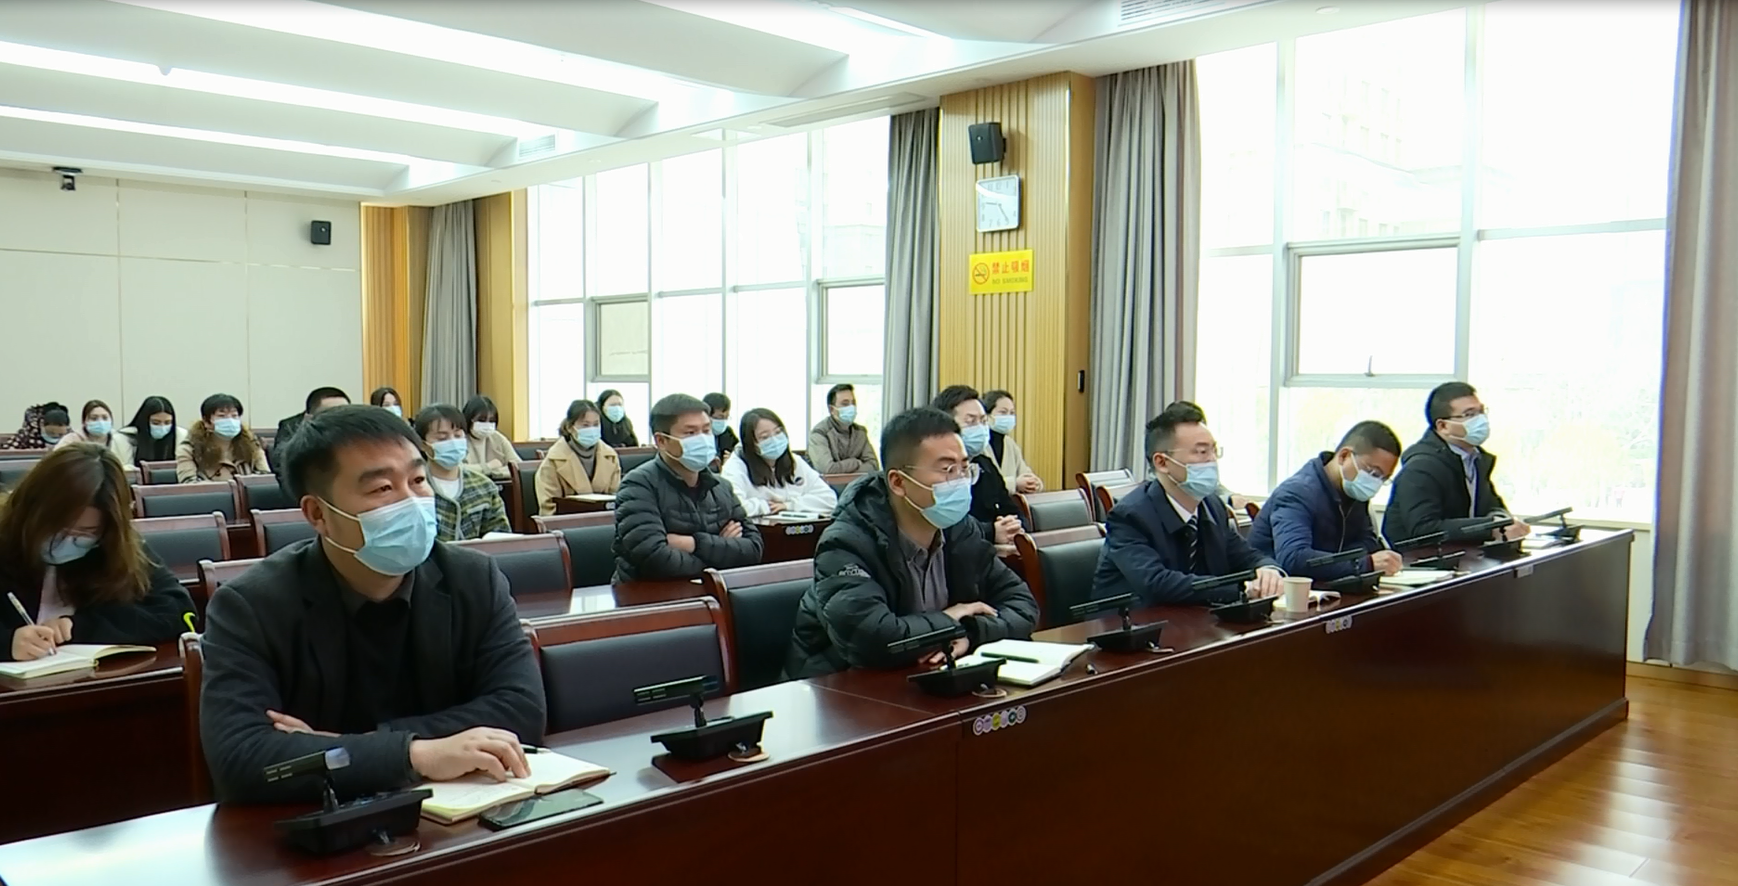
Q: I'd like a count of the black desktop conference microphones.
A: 9